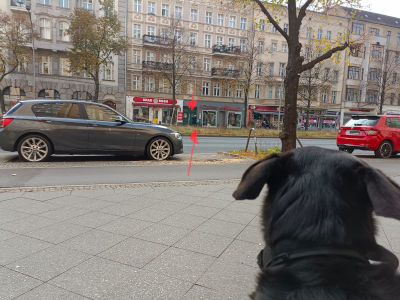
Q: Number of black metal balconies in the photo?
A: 4